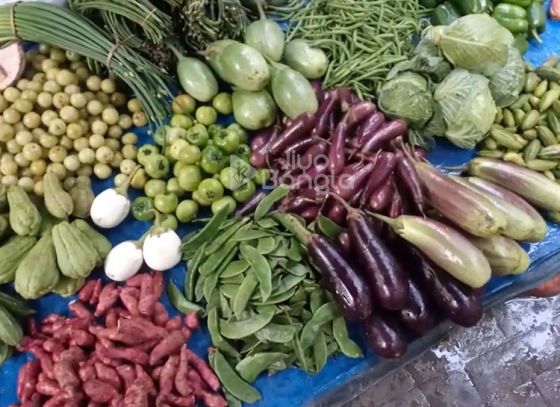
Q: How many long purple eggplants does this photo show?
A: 5